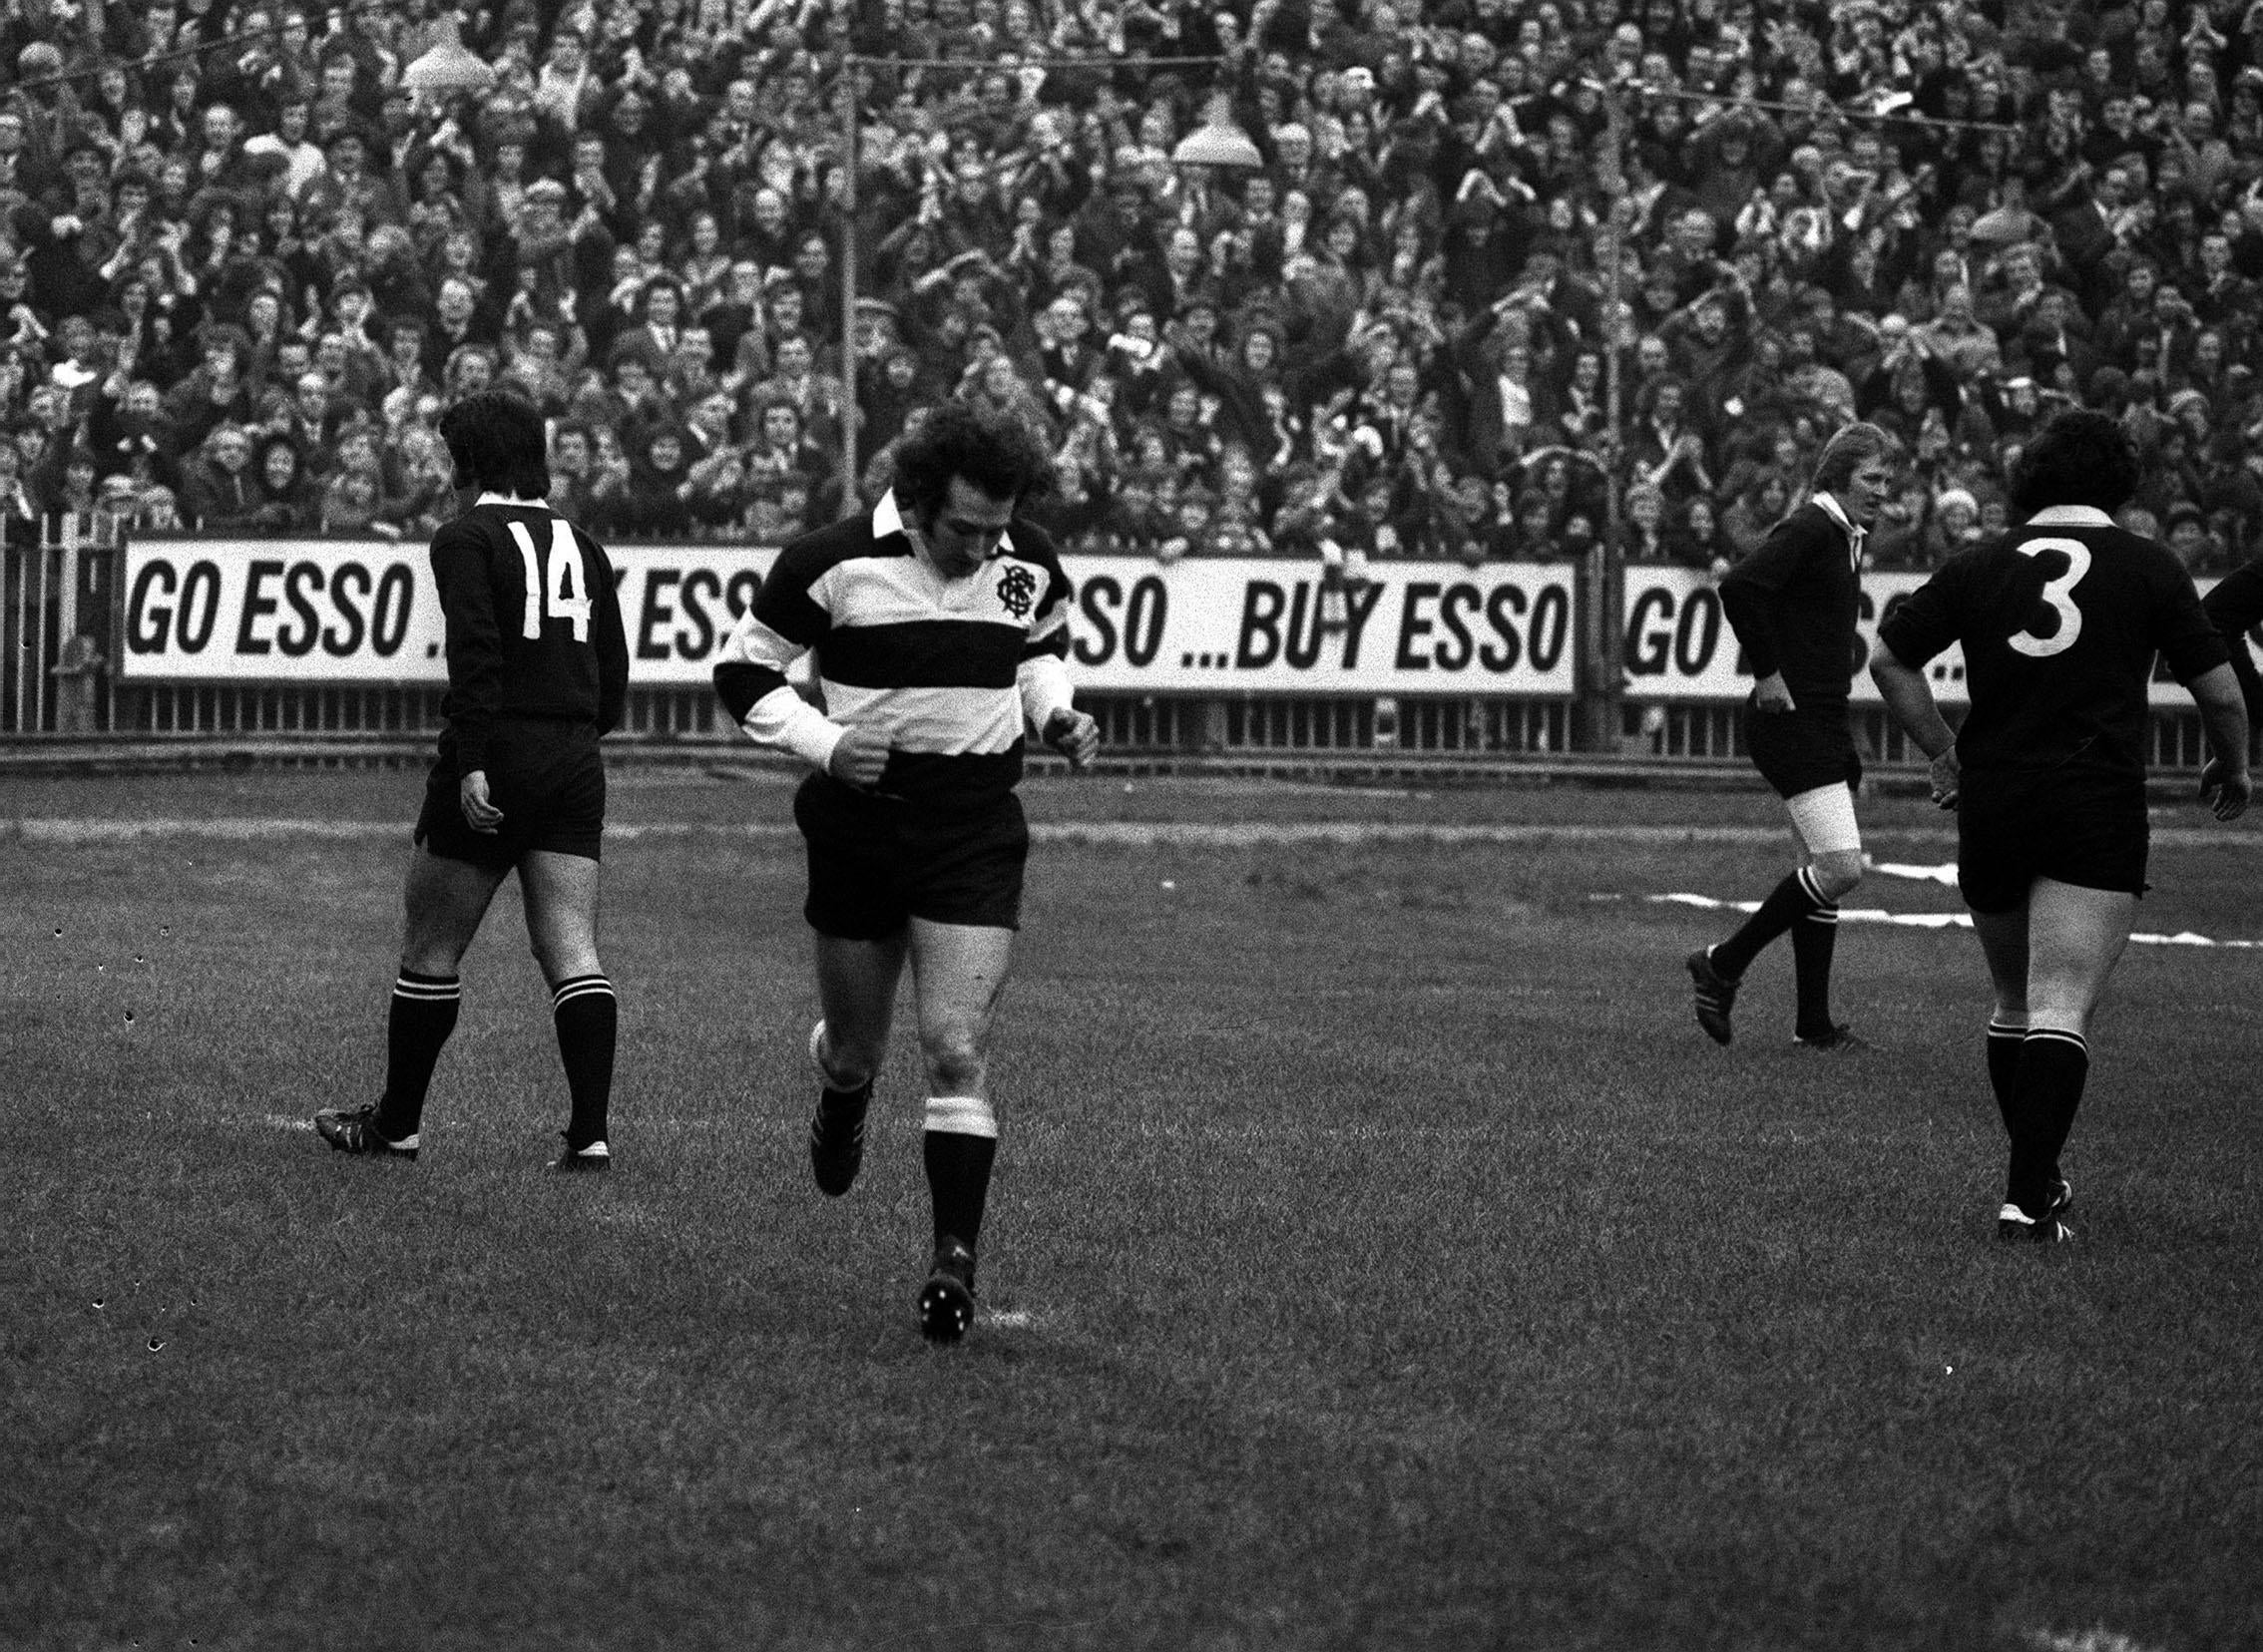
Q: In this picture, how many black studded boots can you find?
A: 8